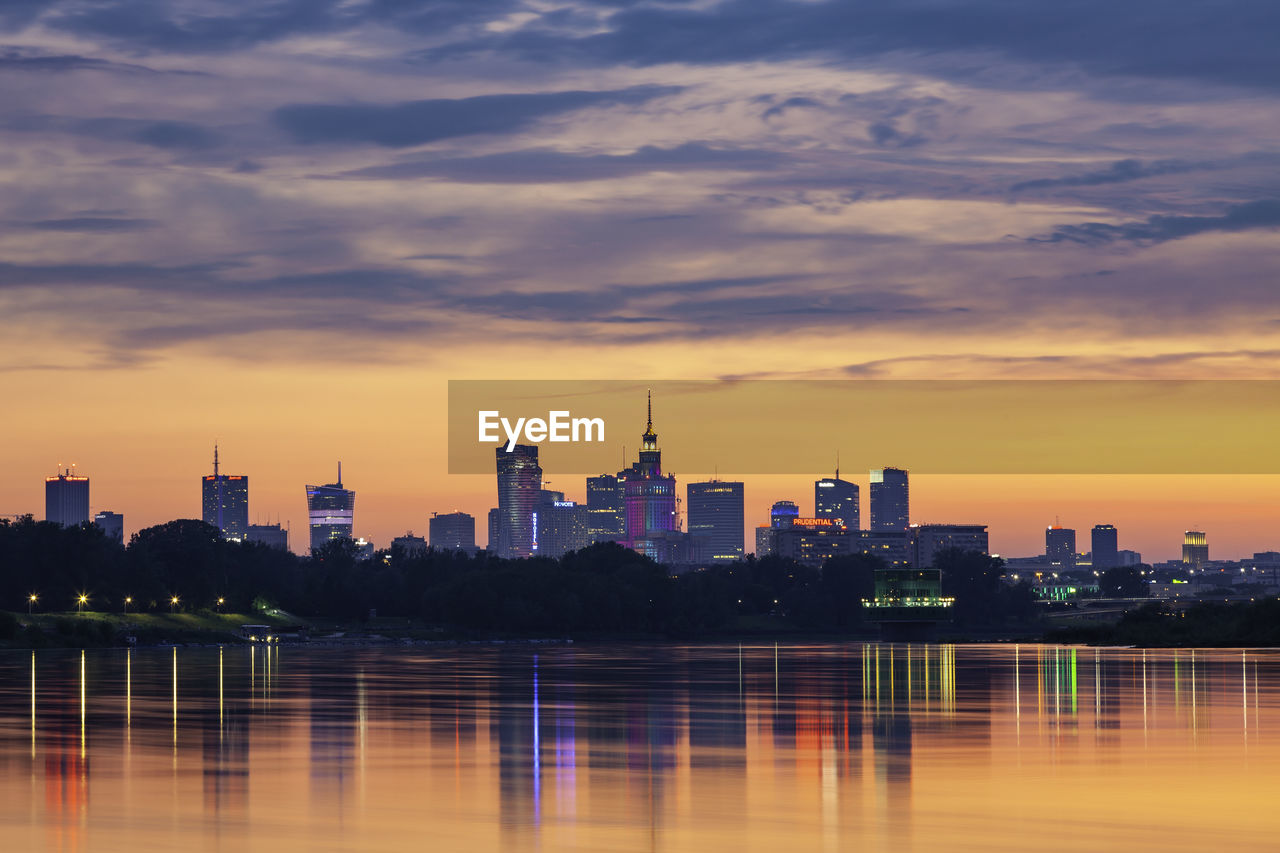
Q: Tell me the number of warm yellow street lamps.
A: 5